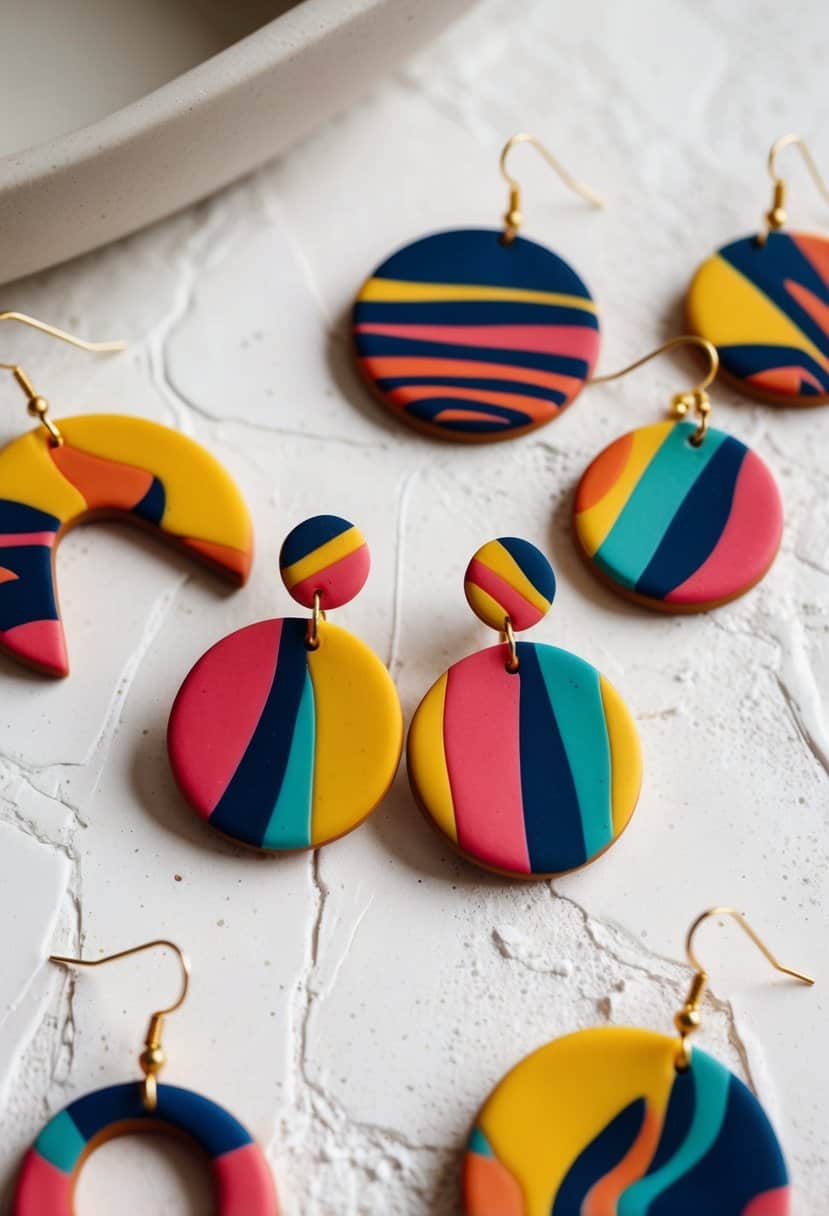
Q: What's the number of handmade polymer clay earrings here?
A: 8